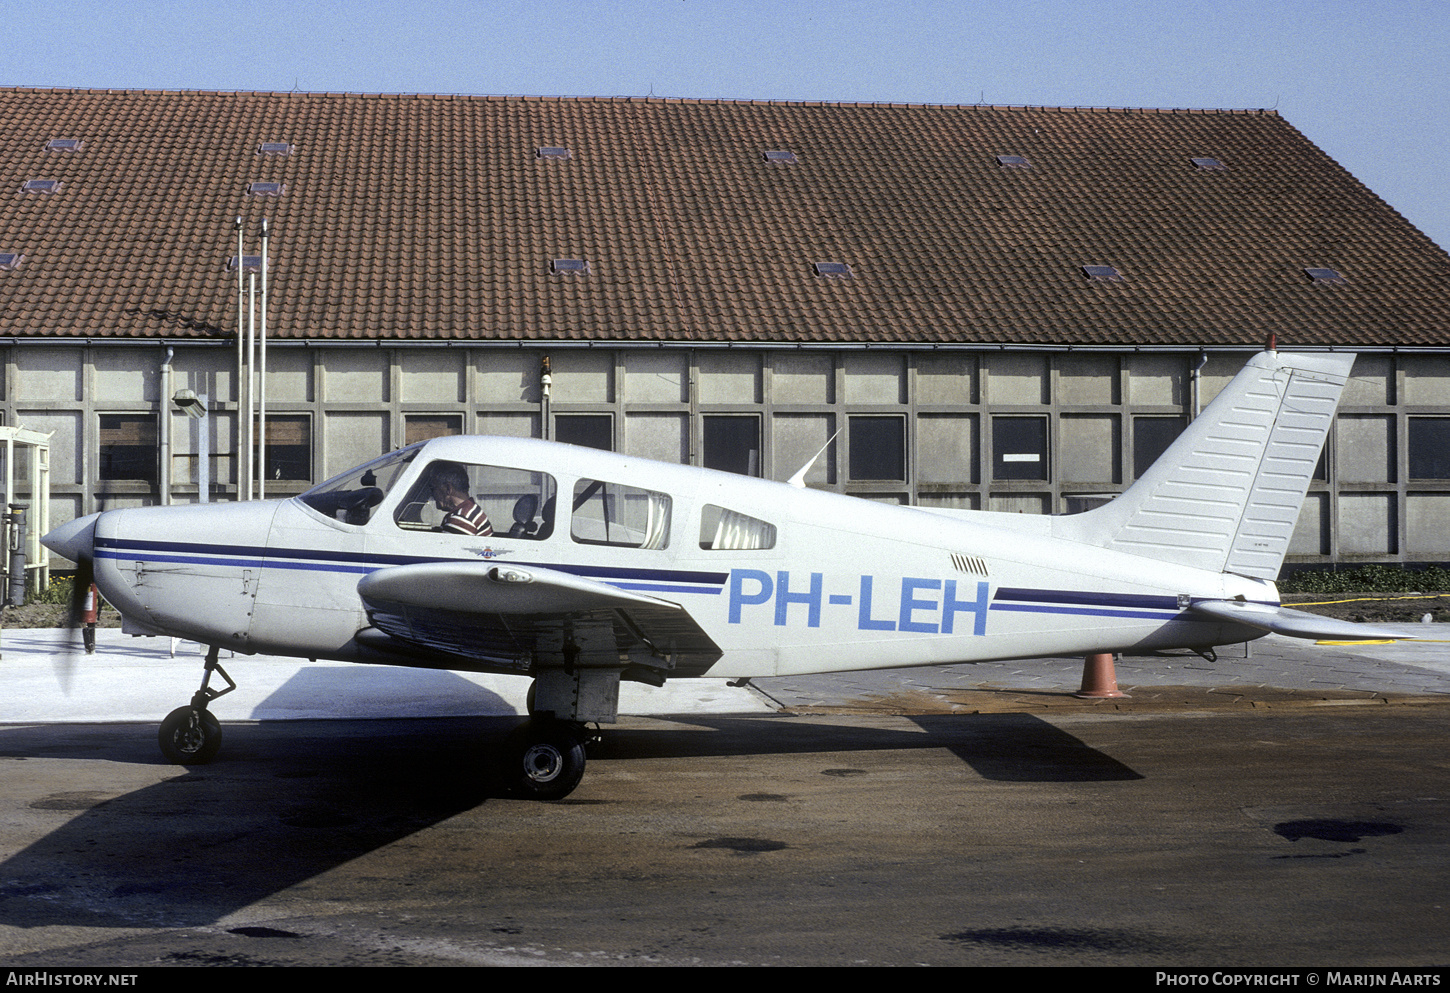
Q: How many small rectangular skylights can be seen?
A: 14